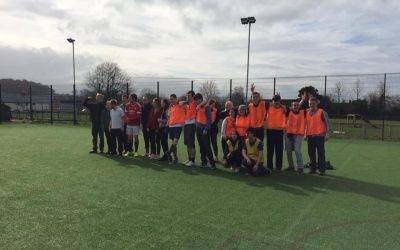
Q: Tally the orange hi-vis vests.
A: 10